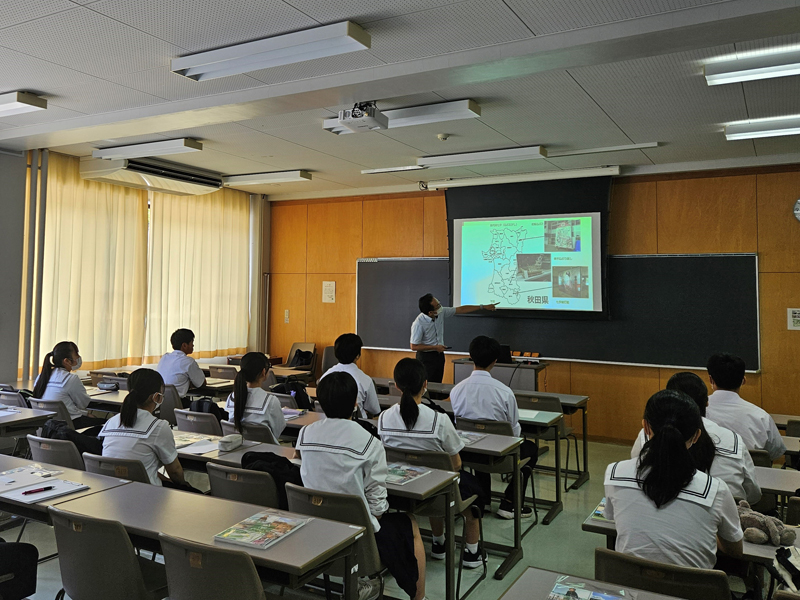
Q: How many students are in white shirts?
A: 11